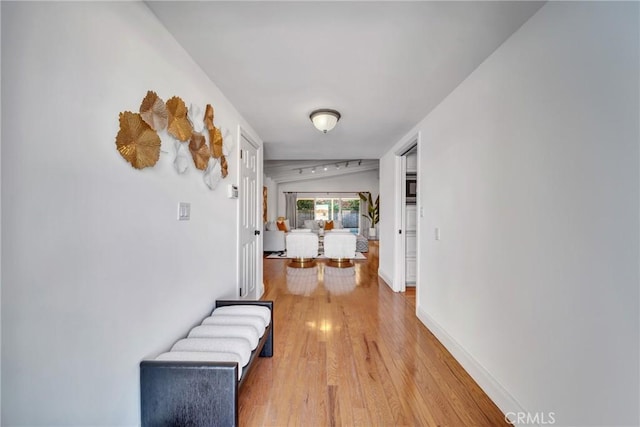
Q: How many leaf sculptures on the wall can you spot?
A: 11